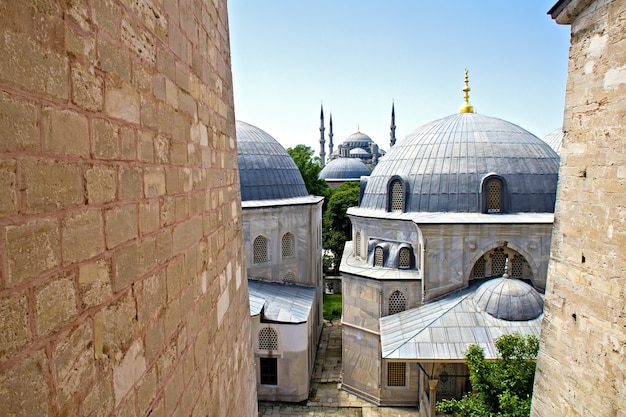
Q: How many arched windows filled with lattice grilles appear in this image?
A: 13